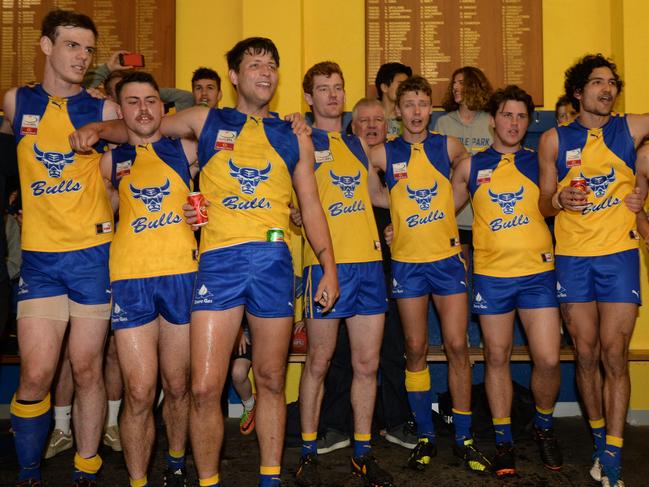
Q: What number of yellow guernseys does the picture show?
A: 7